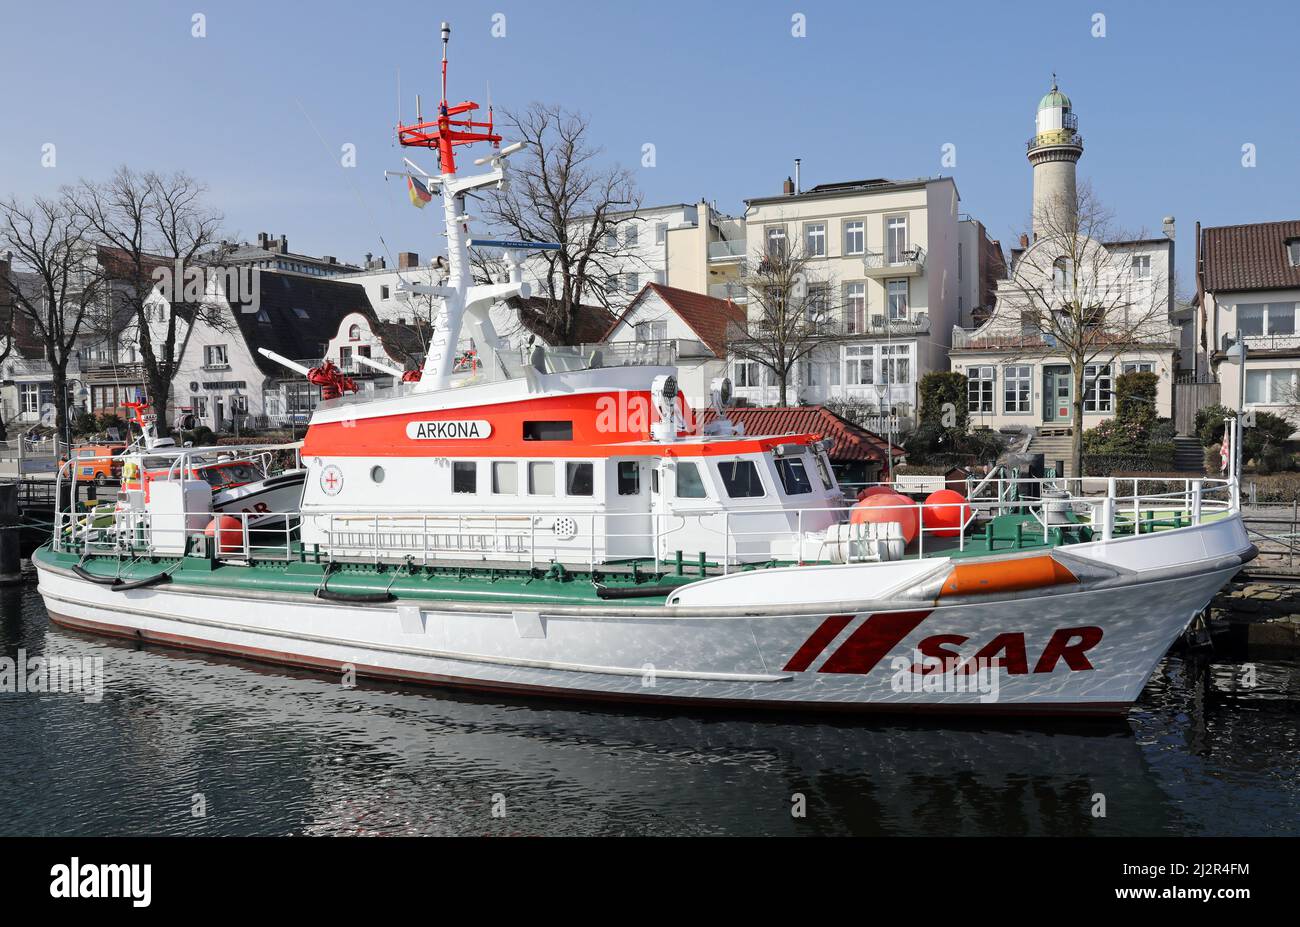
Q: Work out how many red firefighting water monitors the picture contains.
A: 2